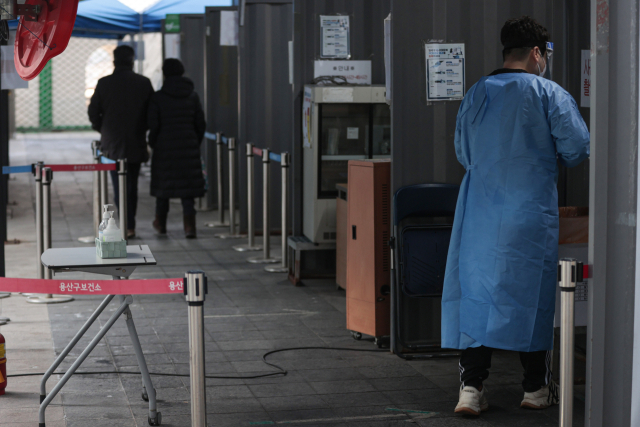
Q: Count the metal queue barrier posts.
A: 12